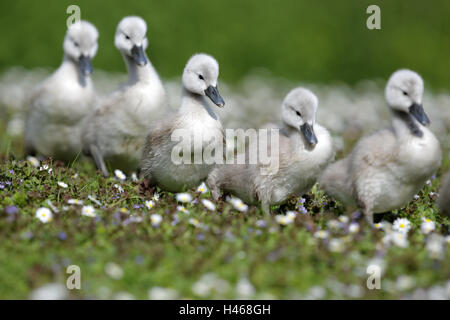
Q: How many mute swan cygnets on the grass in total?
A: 5